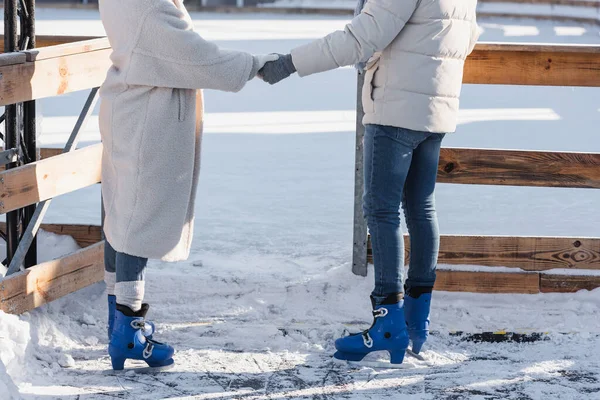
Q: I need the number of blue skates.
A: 4